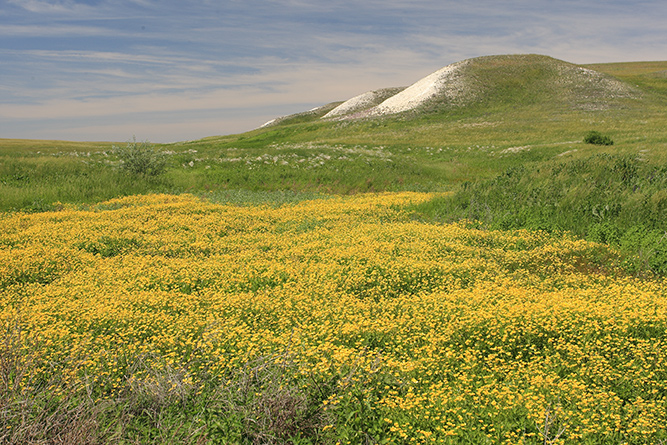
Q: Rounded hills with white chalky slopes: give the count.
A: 3